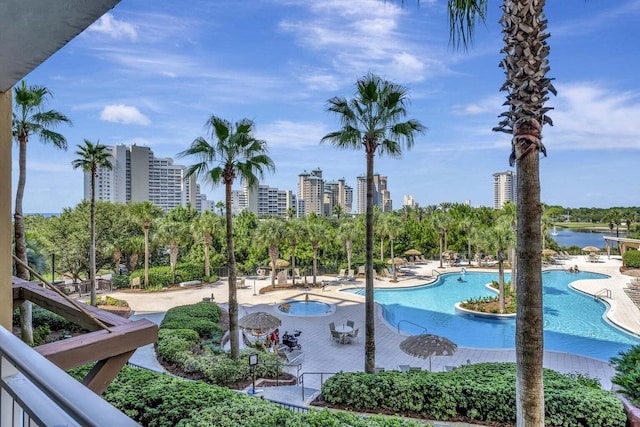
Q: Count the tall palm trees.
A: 5